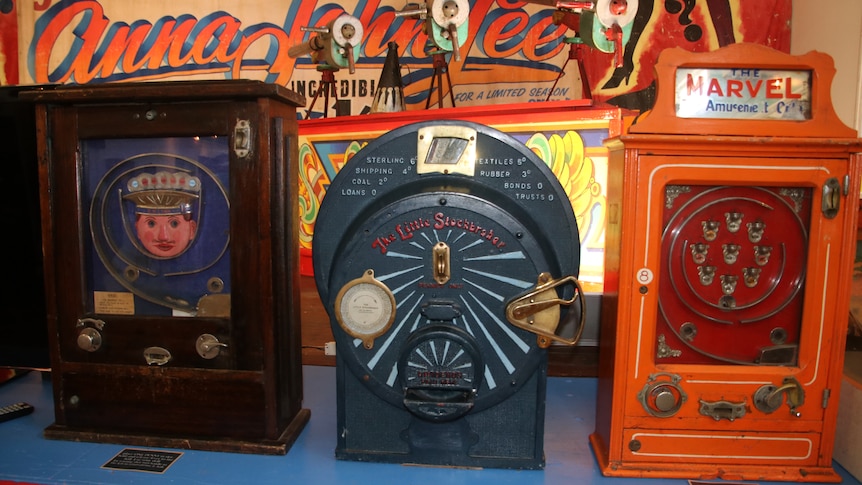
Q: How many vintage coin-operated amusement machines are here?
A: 3